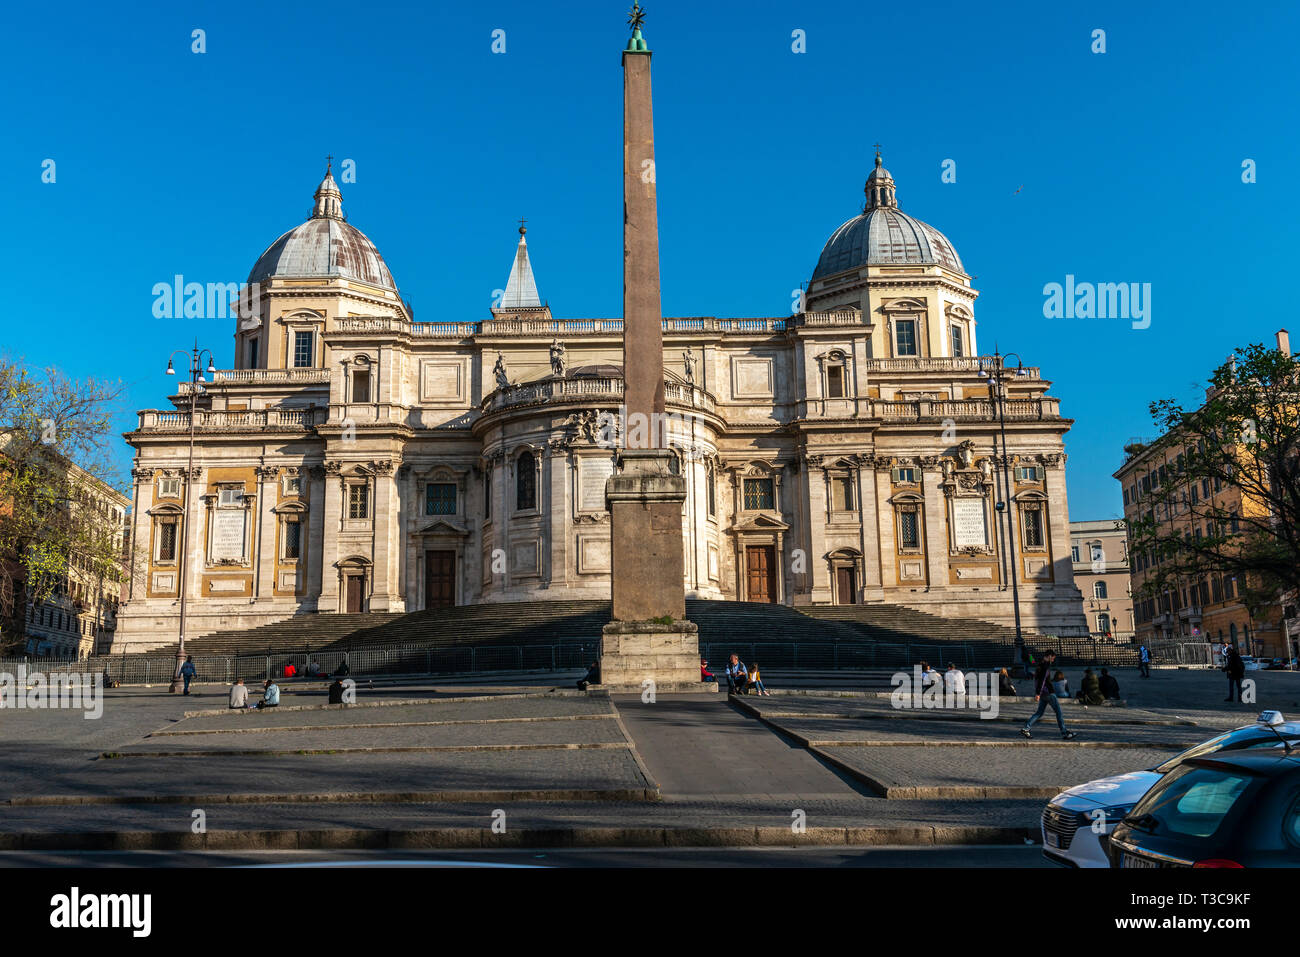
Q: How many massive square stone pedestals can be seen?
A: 1